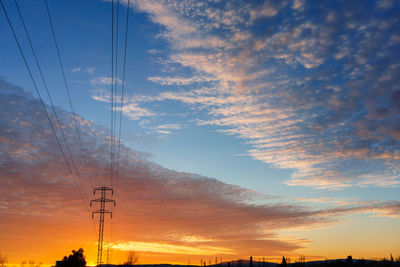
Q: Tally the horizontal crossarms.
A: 3